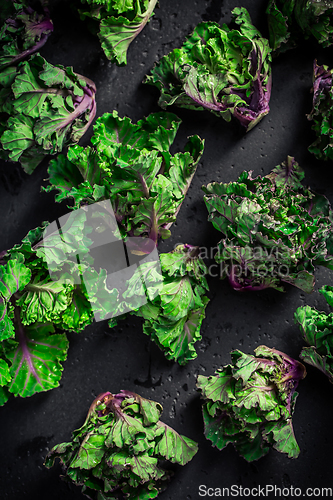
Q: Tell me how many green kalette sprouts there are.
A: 13